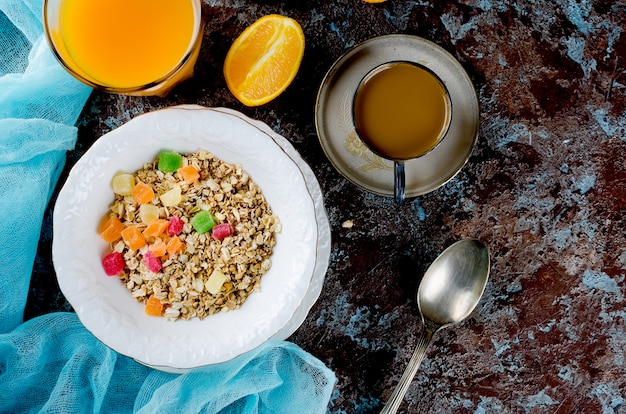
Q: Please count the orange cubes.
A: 8